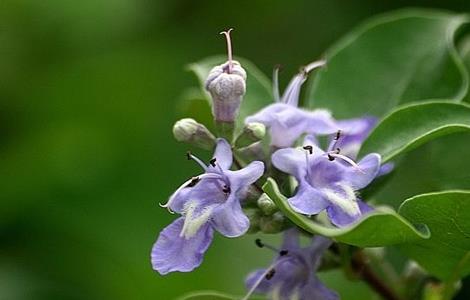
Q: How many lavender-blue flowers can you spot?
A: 4